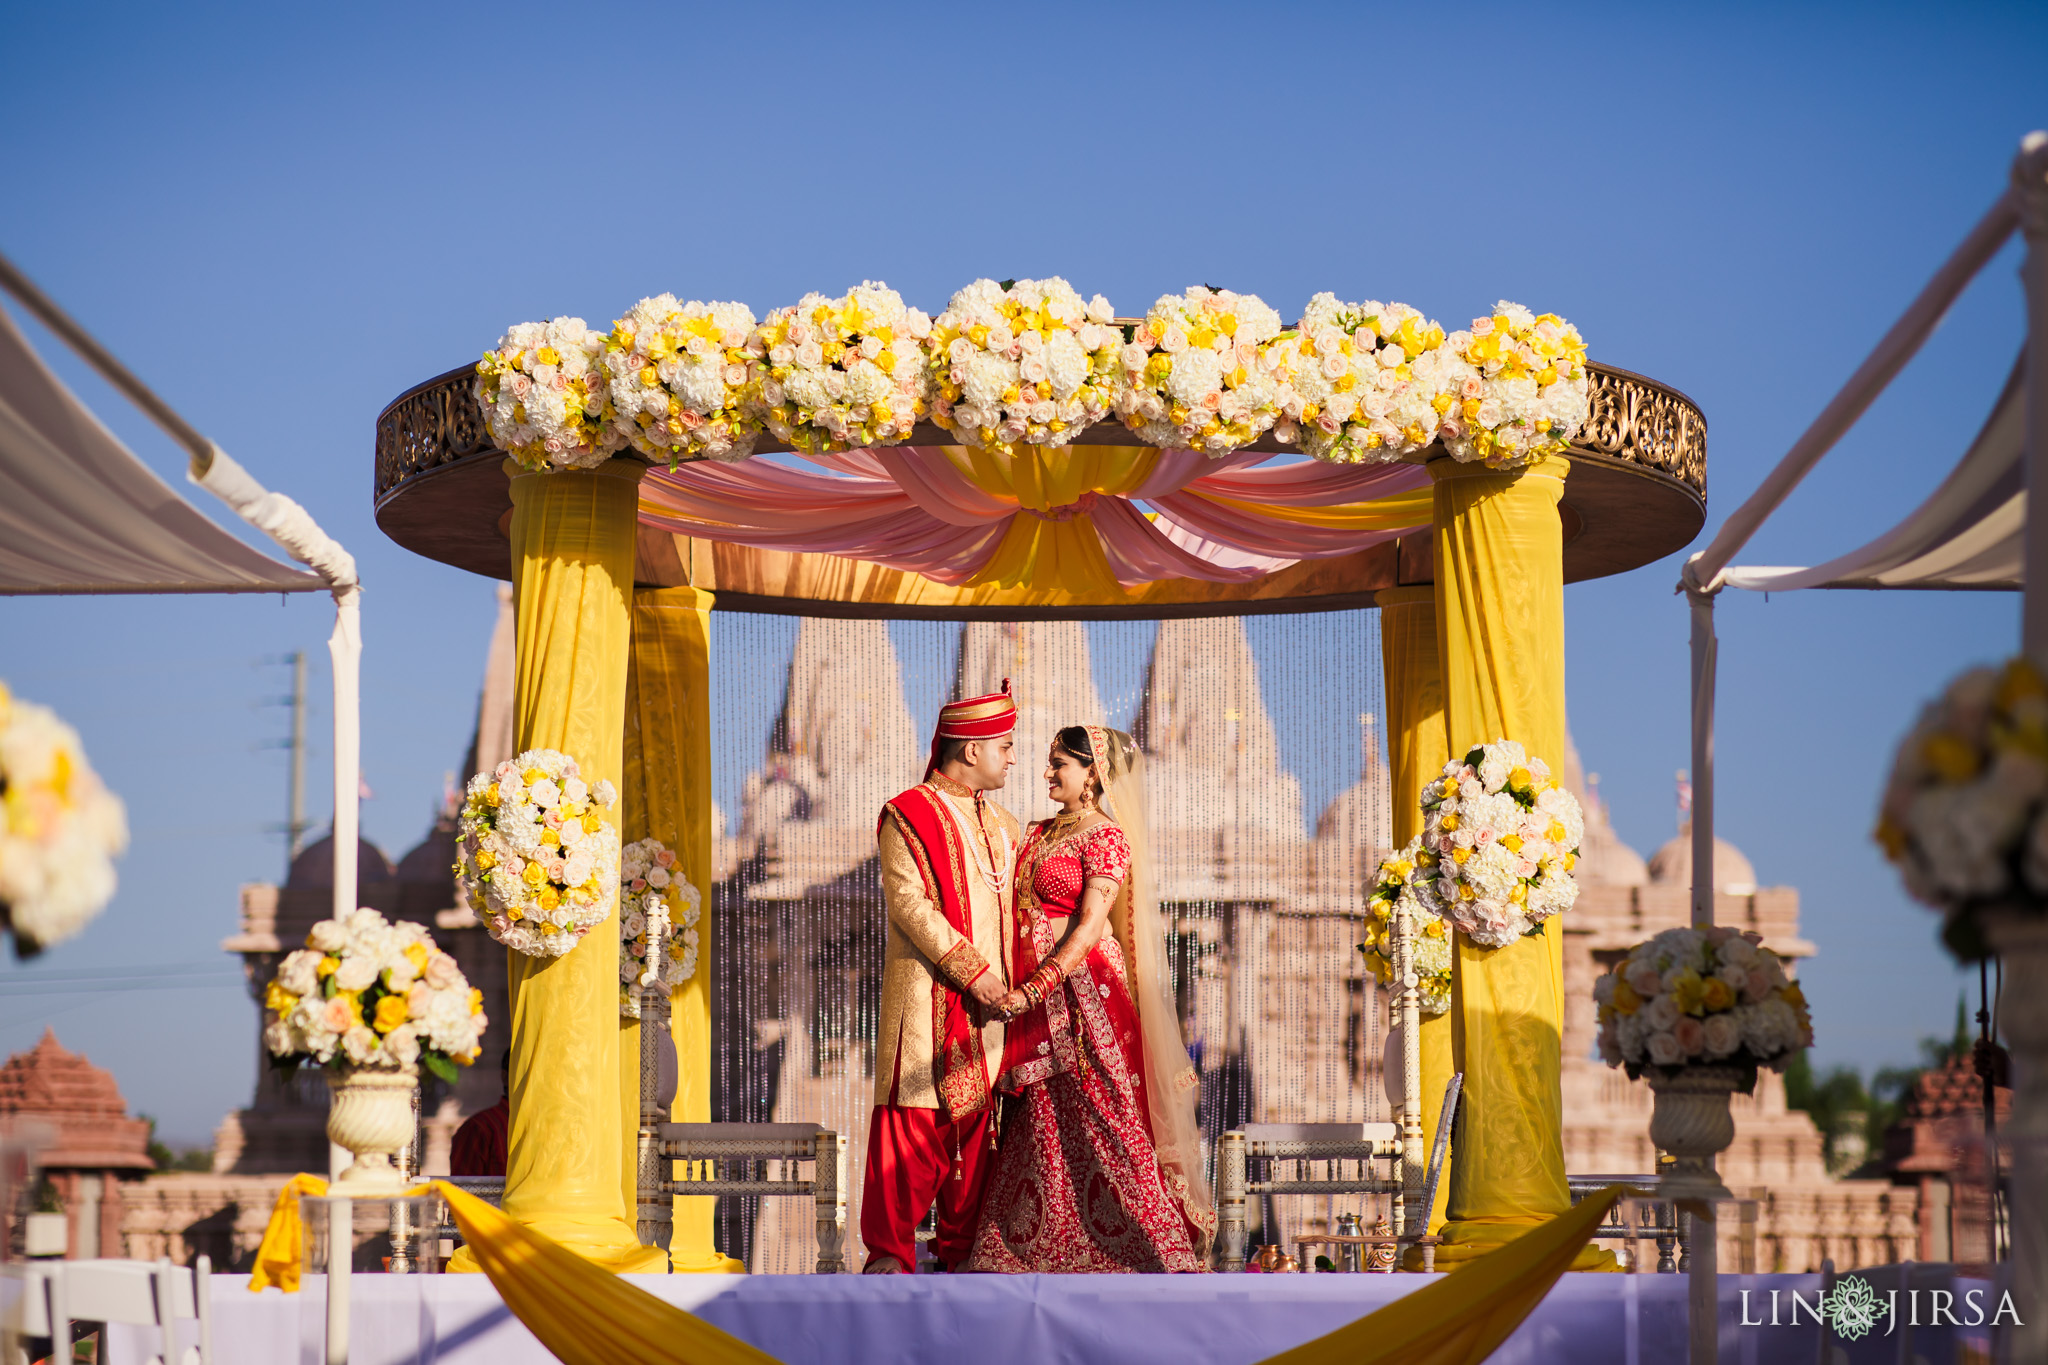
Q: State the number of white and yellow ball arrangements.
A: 15